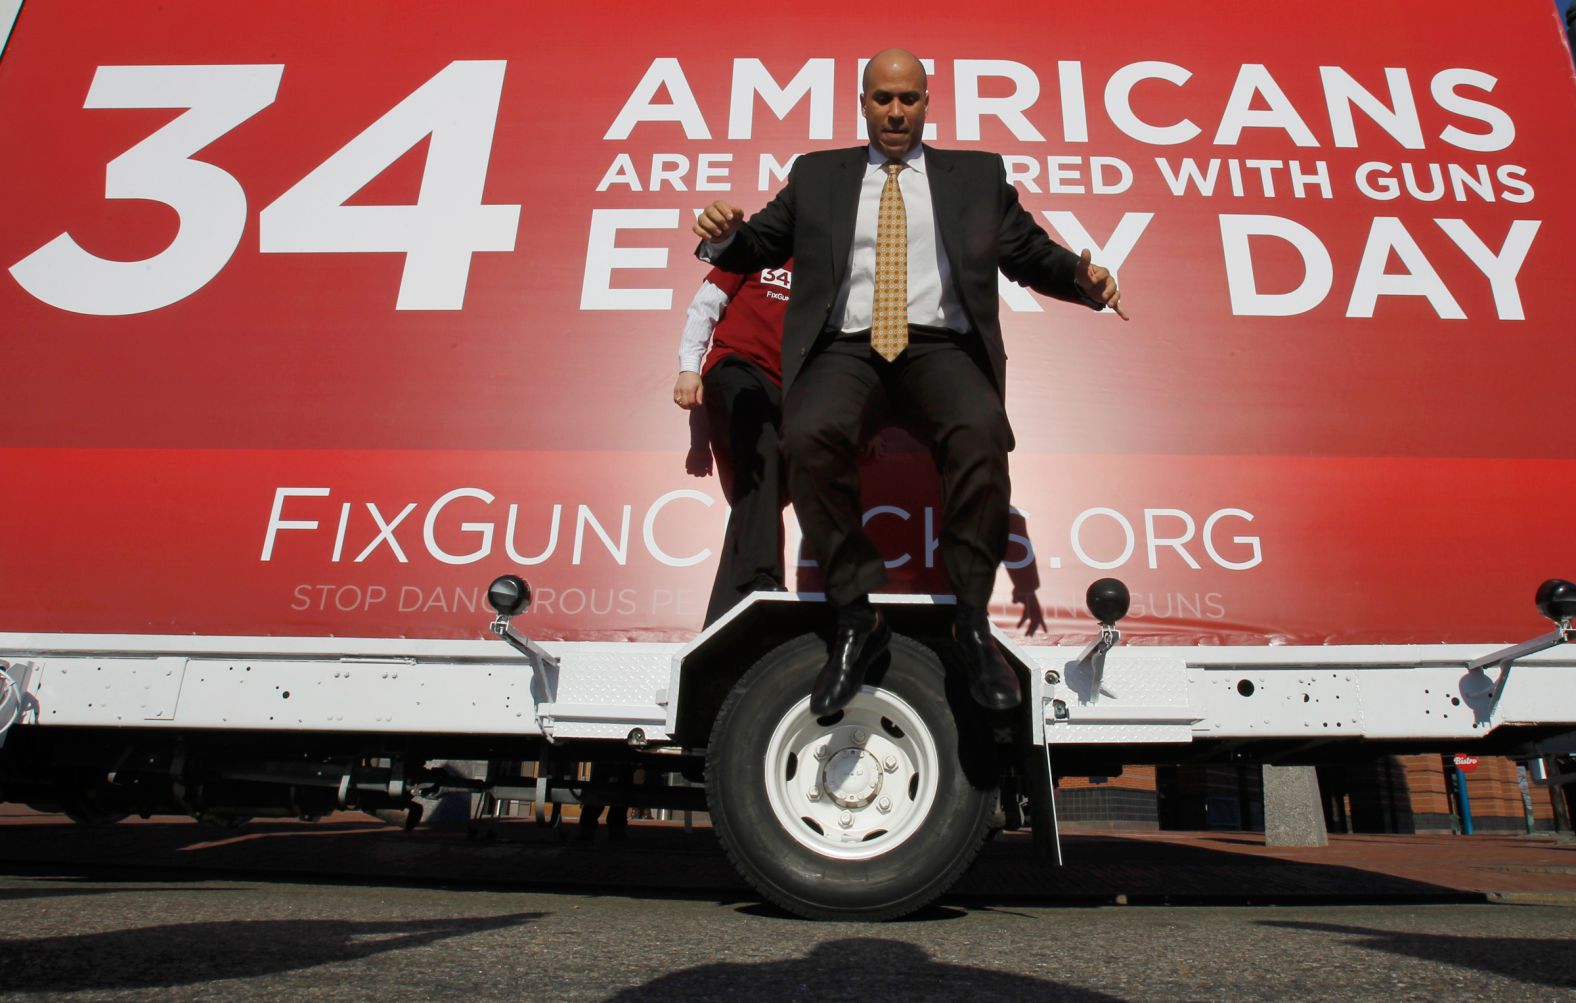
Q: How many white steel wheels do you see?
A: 1